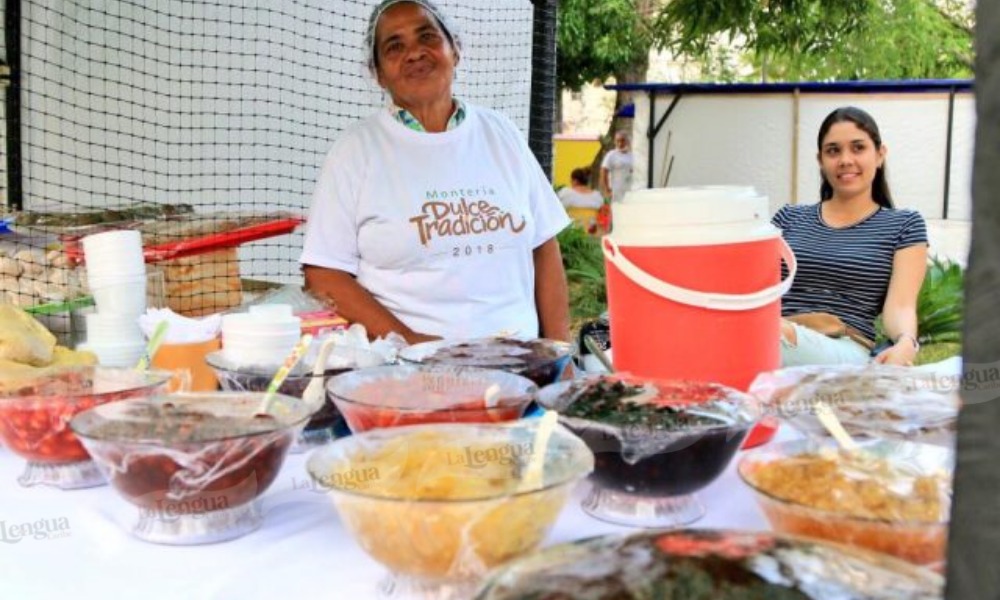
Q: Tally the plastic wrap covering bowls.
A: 10